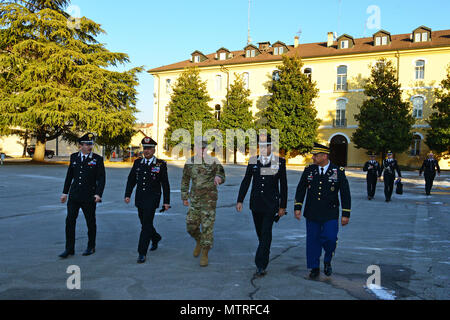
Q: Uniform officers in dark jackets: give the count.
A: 7